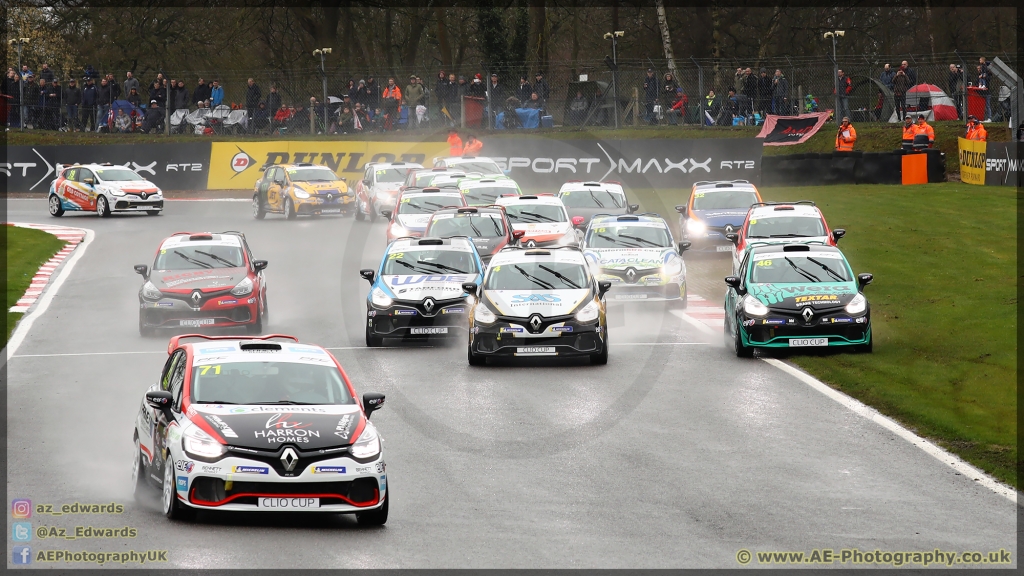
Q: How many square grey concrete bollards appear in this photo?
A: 0